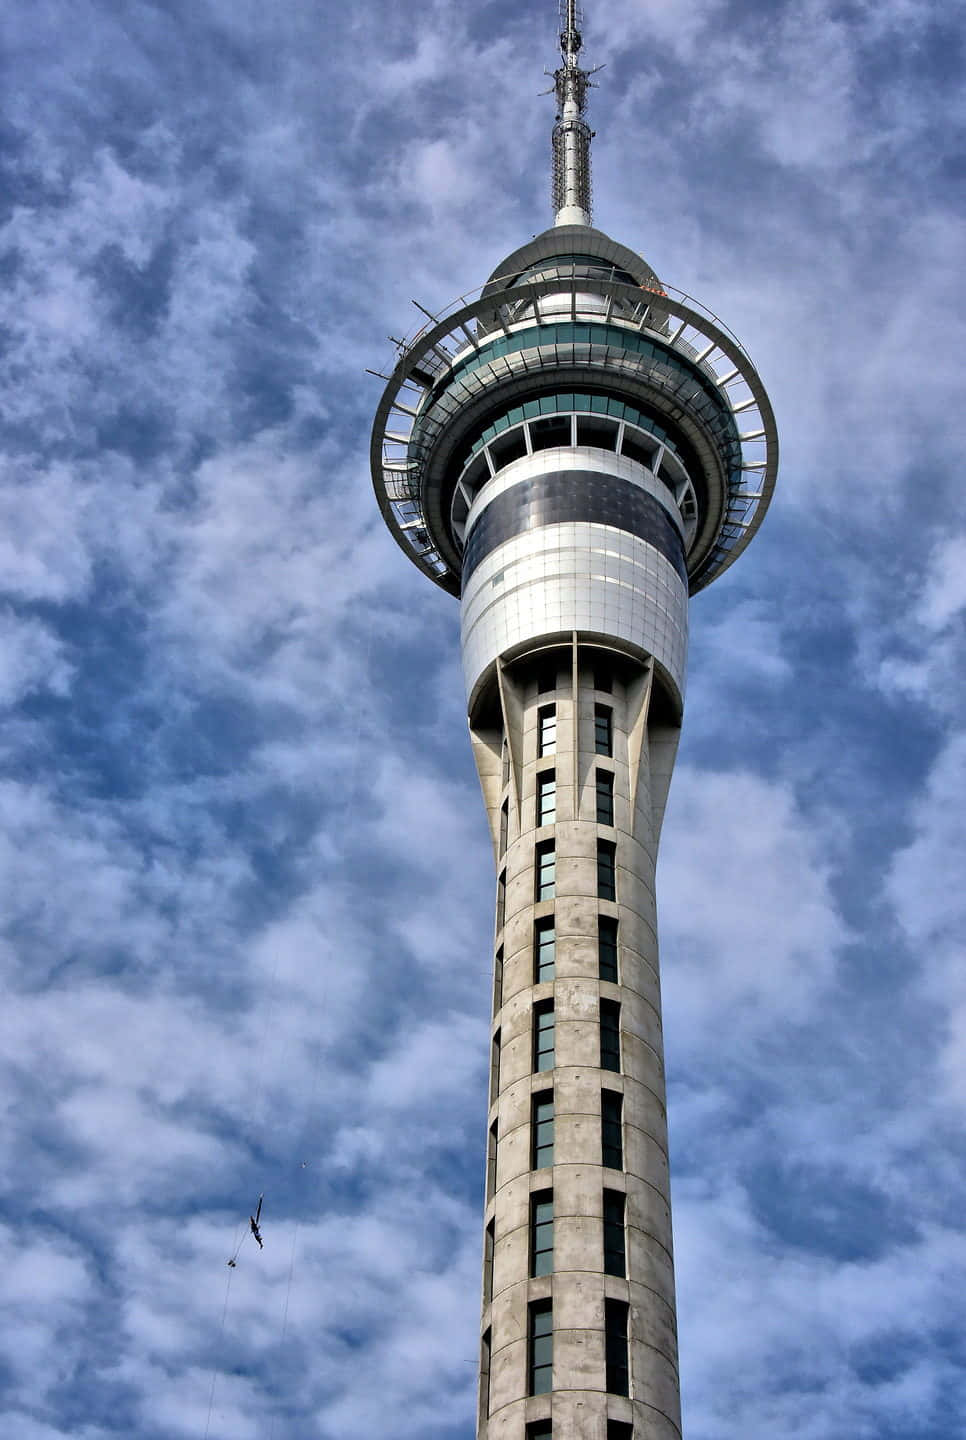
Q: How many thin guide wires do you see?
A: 2